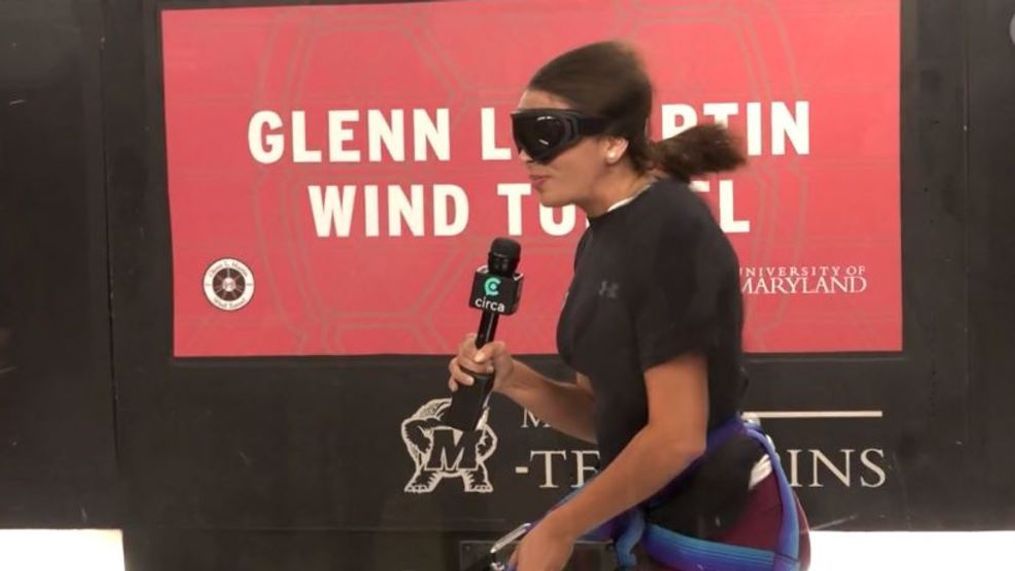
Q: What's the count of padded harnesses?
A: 1